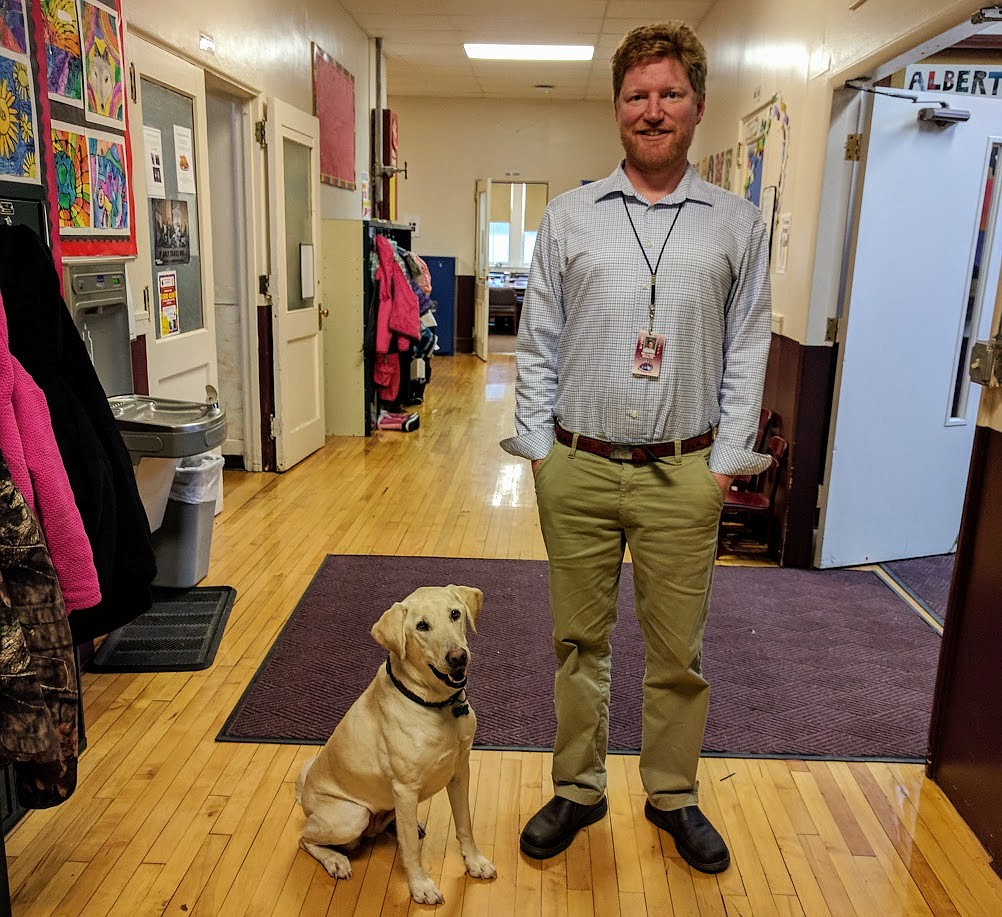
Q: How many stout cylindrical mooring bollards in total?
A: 0